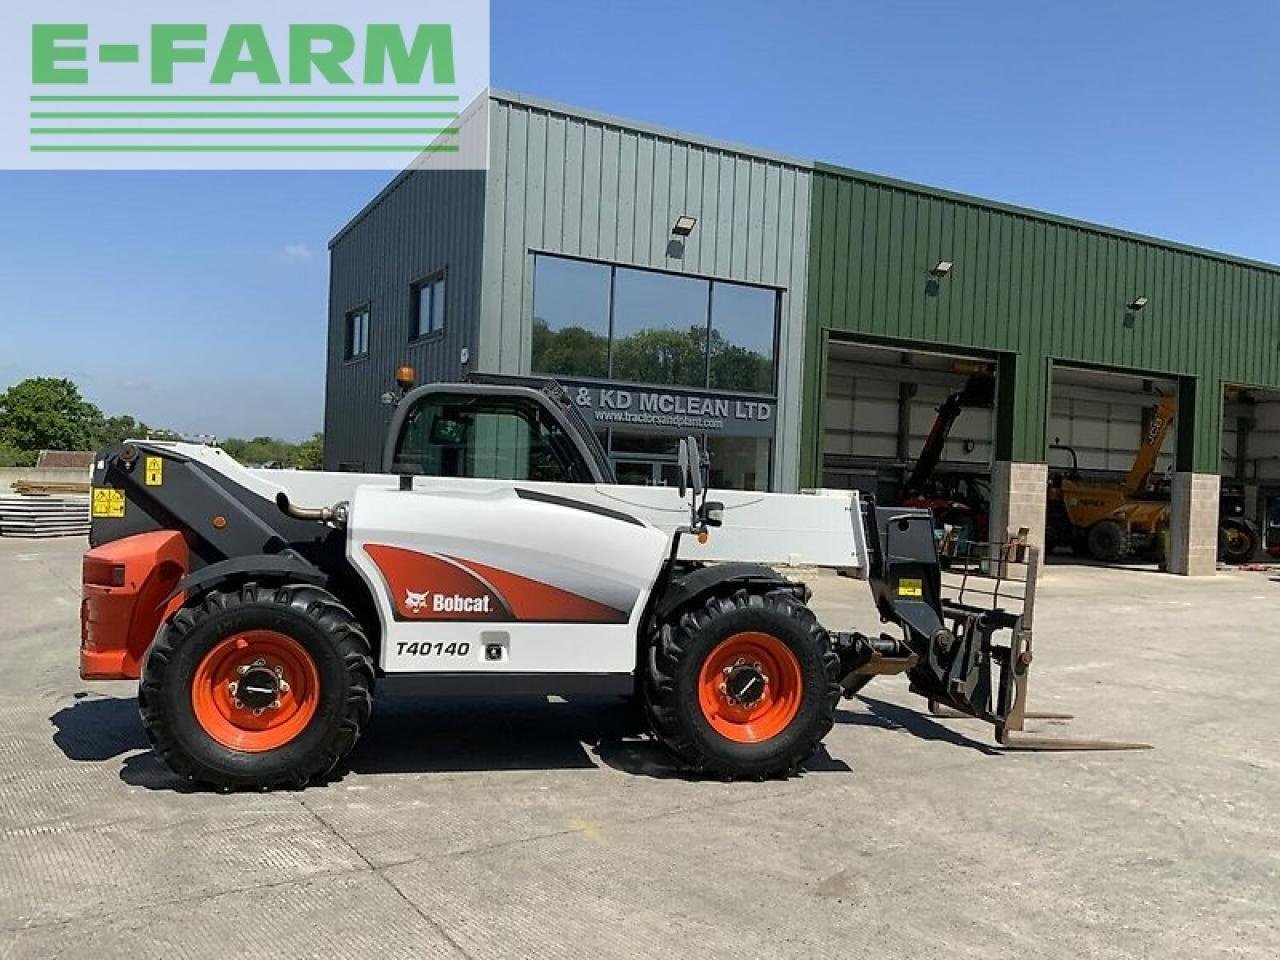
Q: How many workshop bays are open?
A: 3